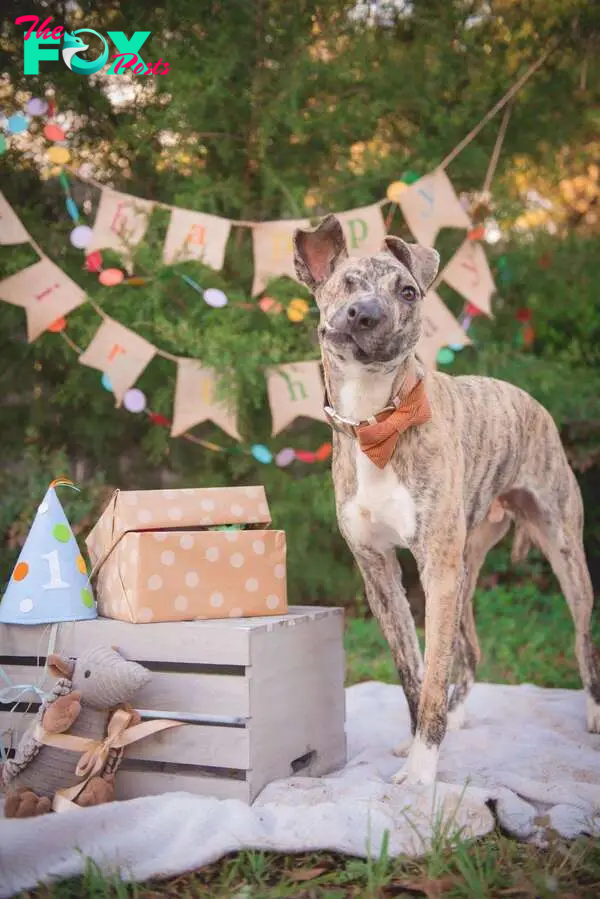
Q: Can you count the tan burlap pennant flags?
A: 12